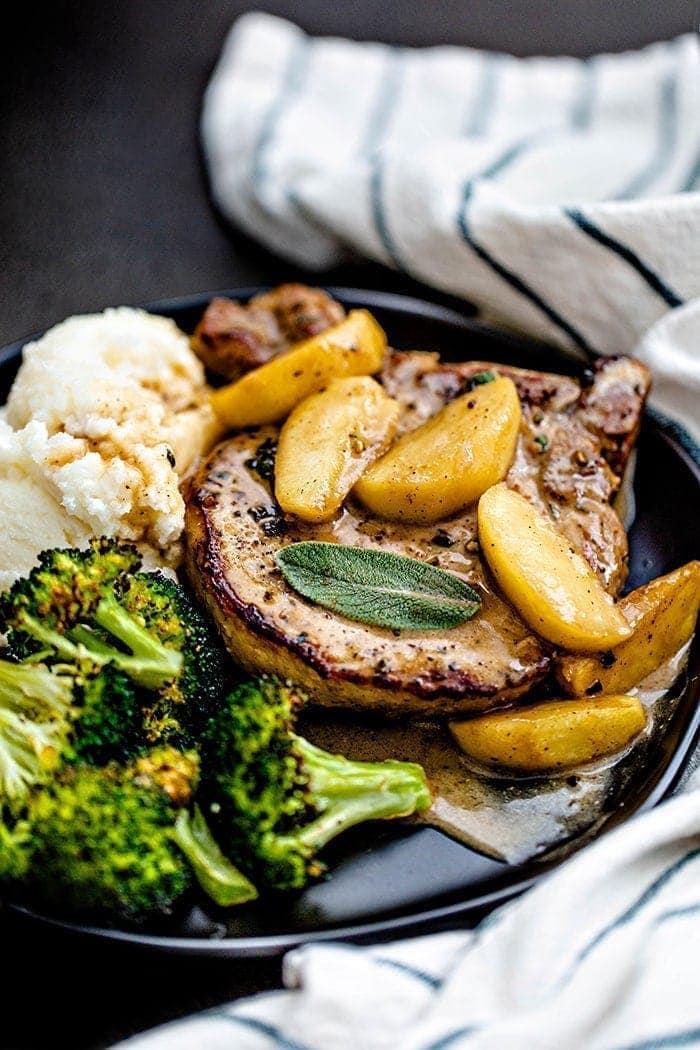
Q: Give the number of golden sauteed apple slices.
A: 6